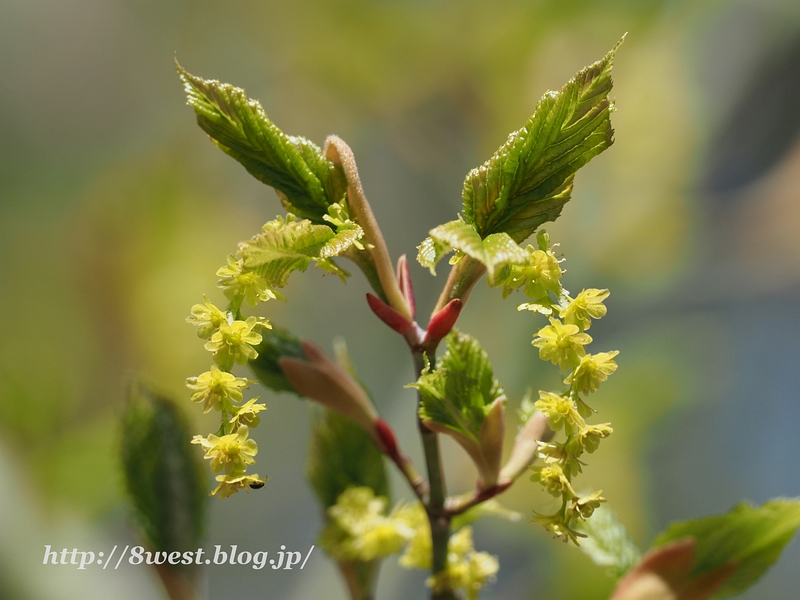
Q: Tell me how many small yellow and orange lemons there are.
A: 0